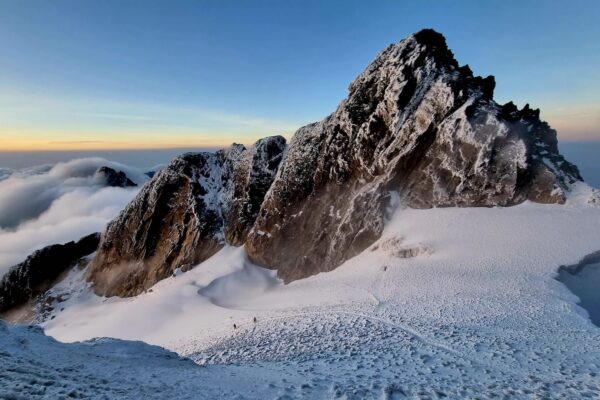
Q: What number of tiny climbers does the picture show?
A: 2